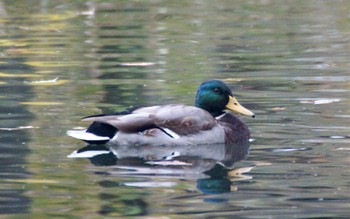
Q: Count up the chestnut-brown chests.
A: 1